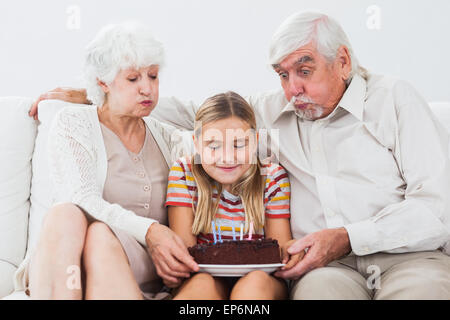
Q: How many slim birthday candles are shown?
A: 5